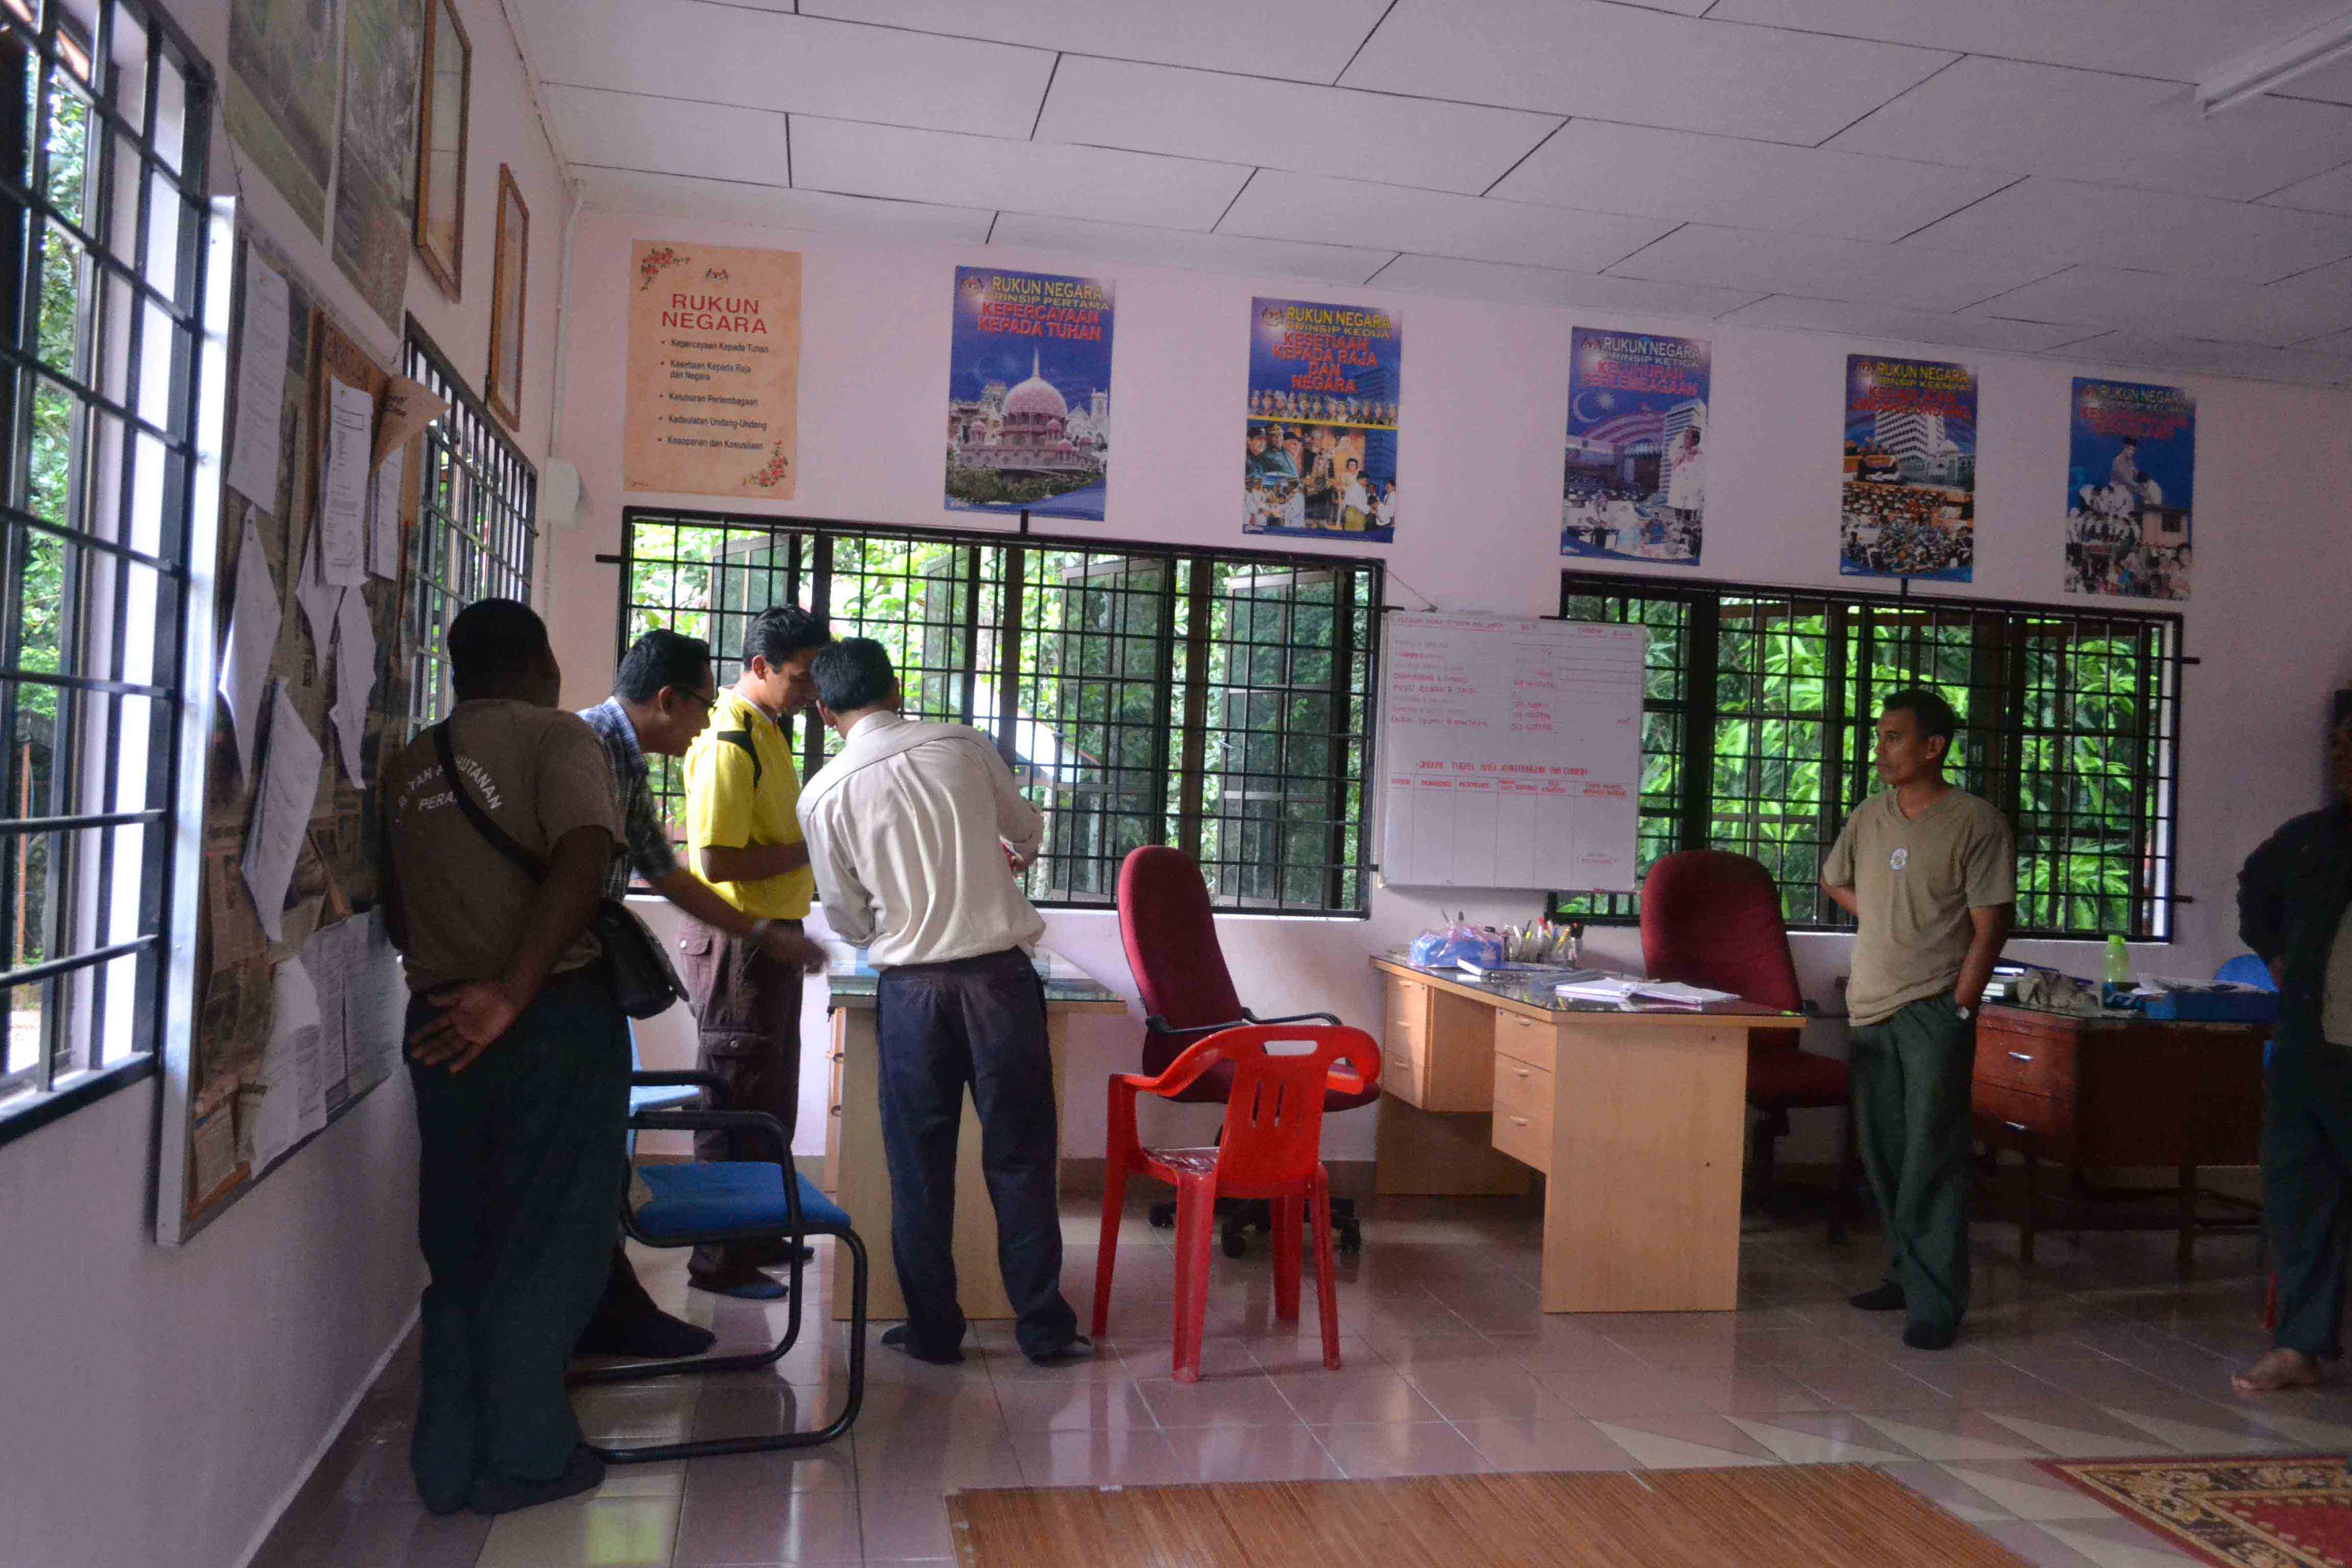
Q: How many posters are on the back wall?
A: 6